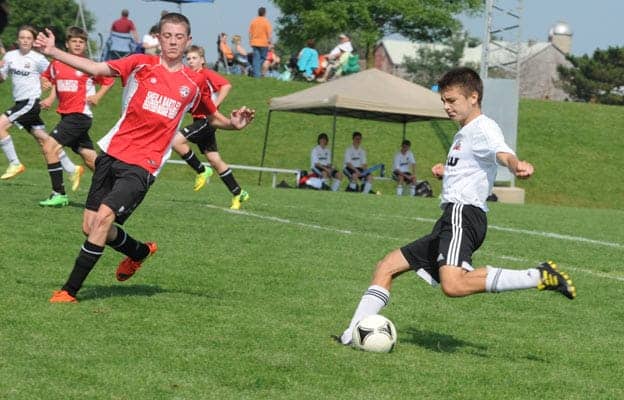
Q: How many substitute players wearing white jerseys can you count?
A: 3